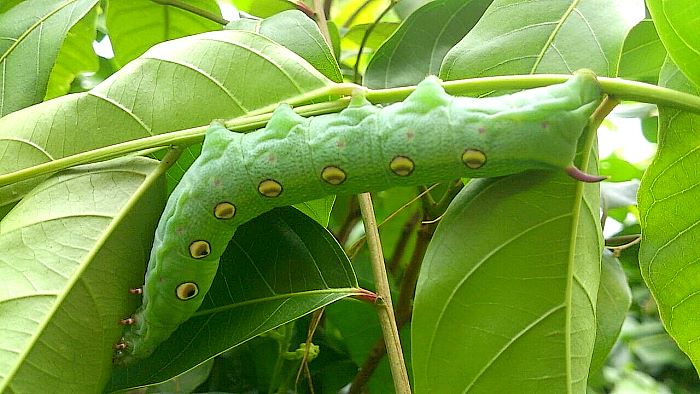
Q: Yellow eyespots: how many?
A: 7